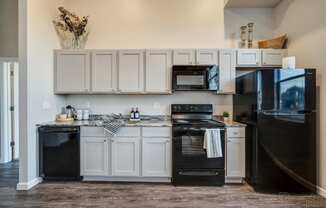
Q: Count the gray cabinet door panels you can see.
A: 13